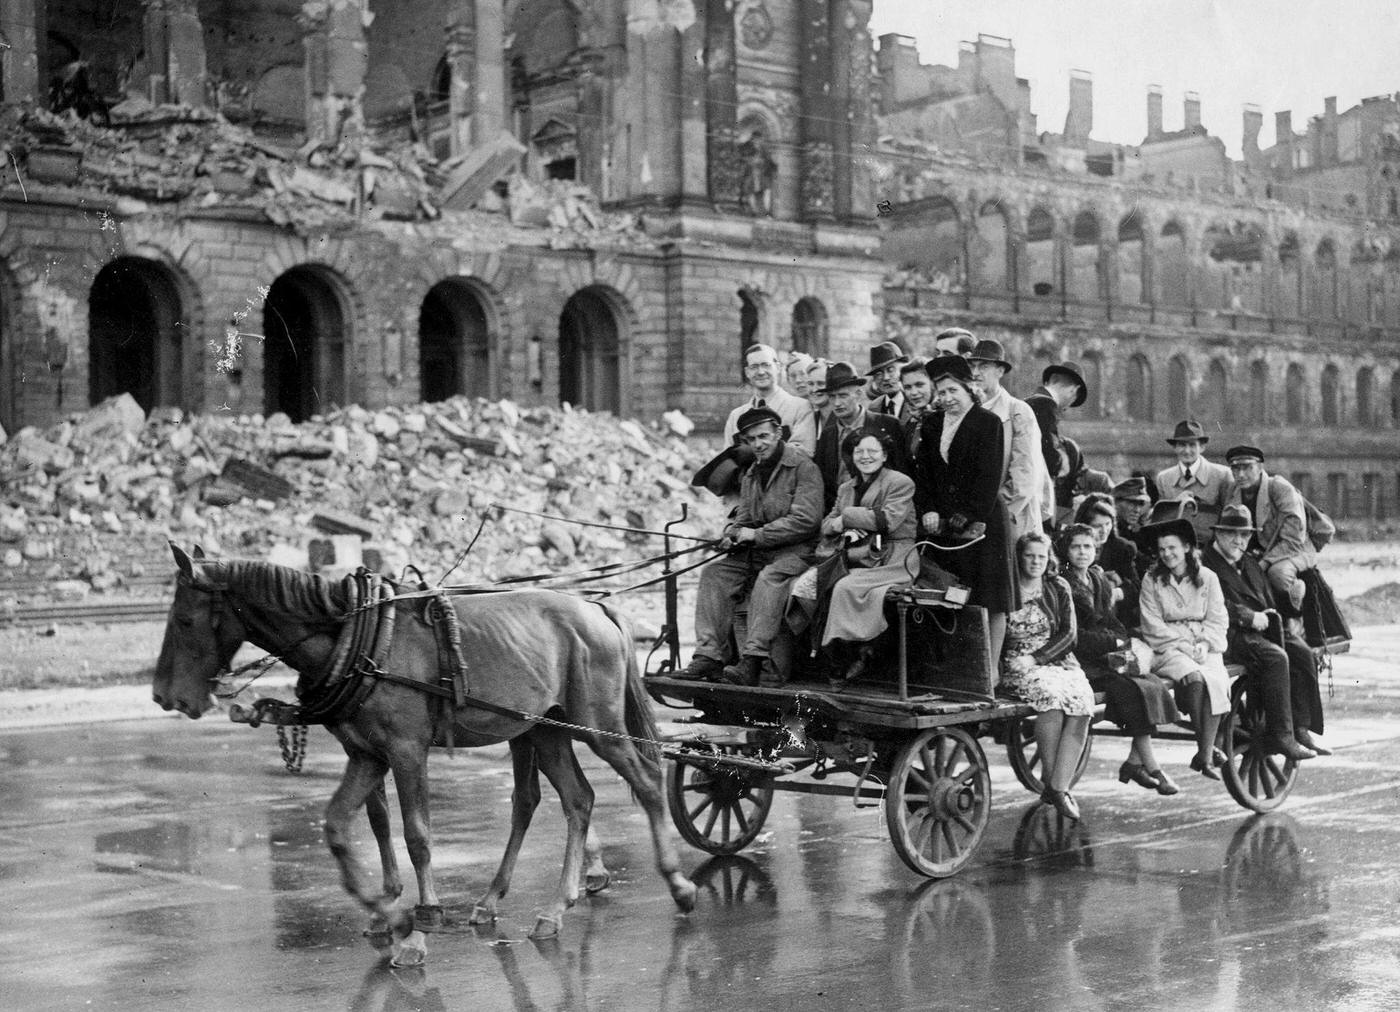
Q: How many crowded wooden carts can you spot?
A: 1